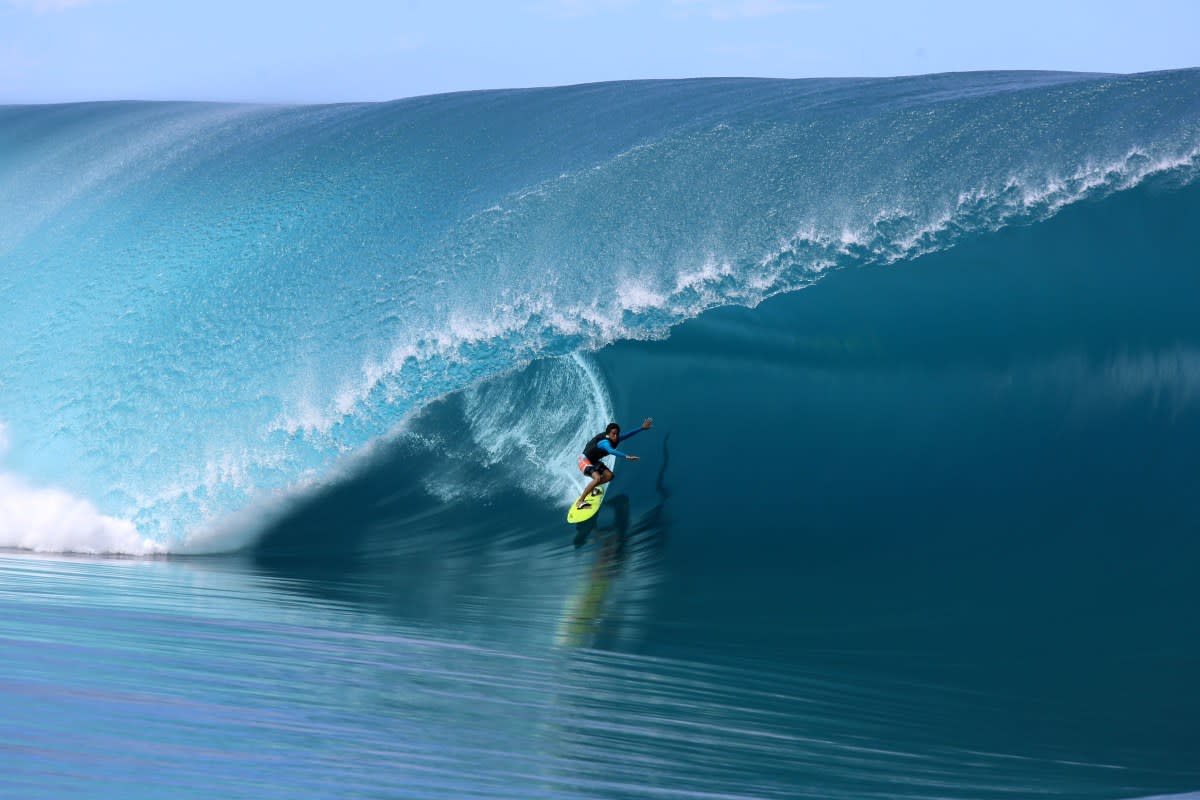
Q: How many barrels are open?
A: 1